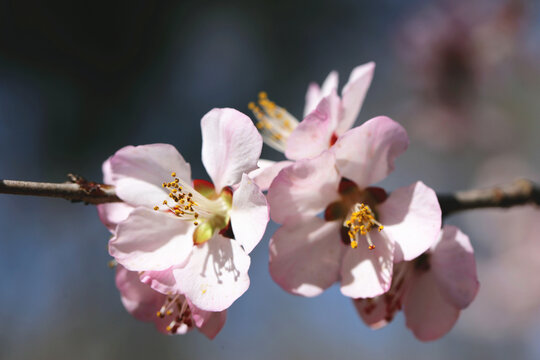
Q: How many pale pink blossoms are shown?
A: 5